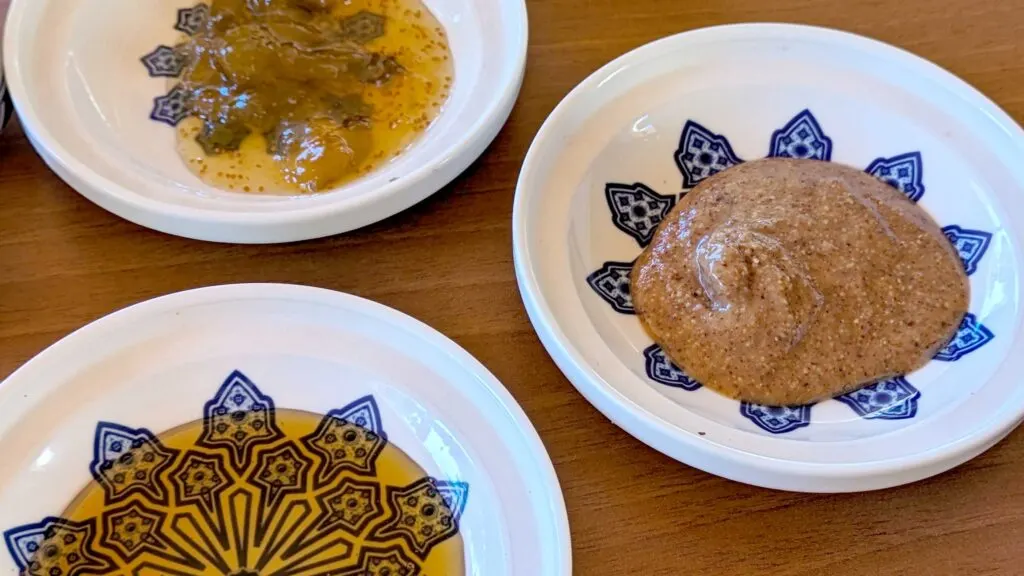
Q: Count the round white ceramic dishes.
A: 3